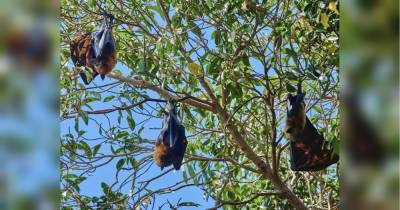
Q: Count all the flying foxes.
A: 3